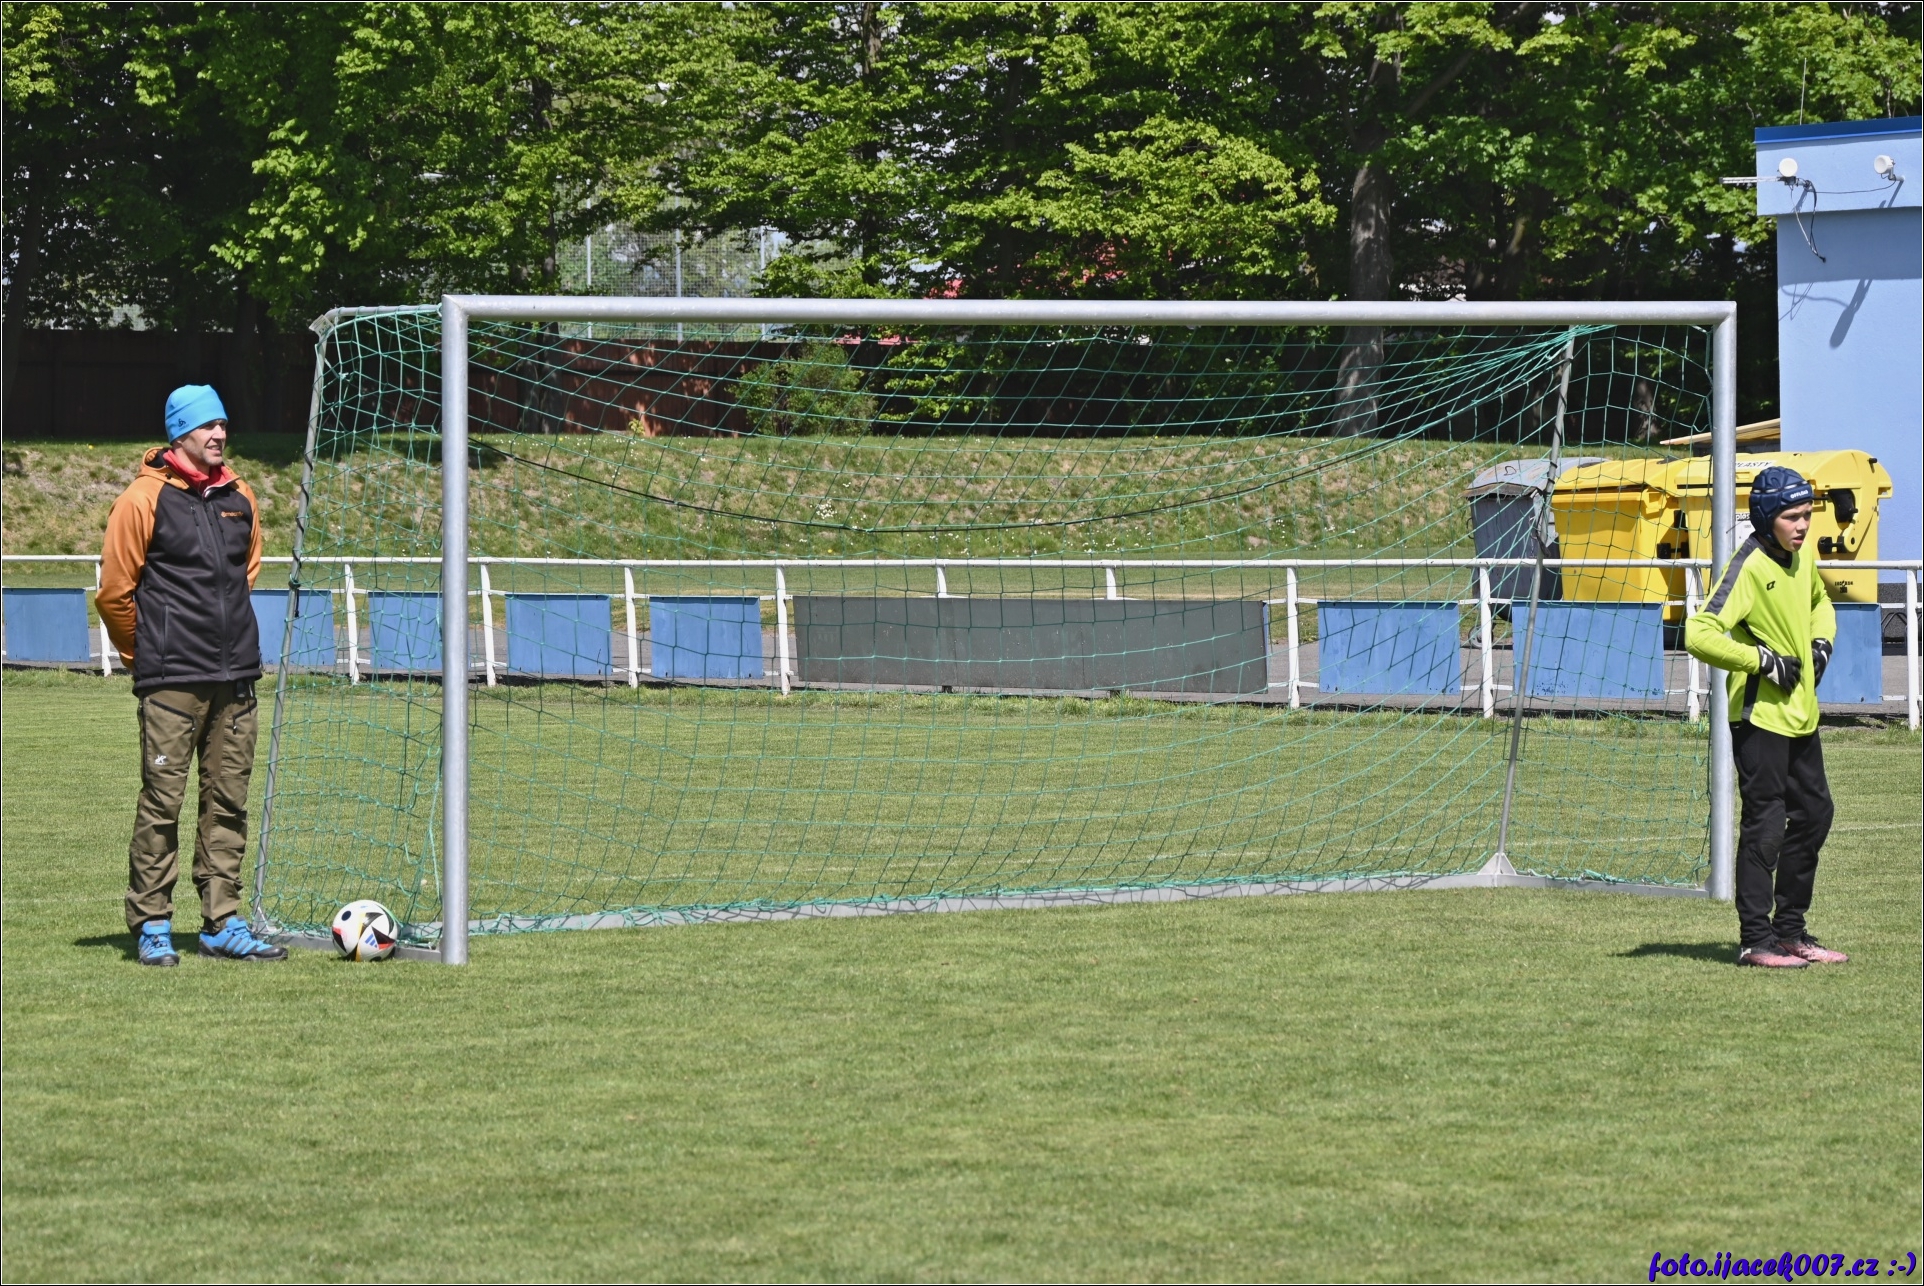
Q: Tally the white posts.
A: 11